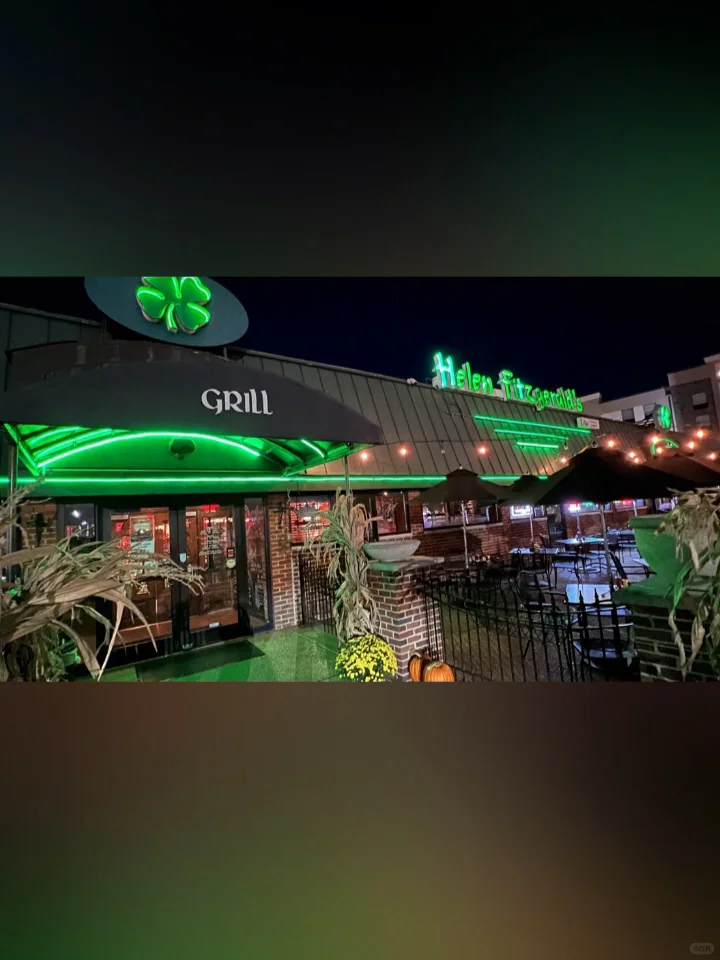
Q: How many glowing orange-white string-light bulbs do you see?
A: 12